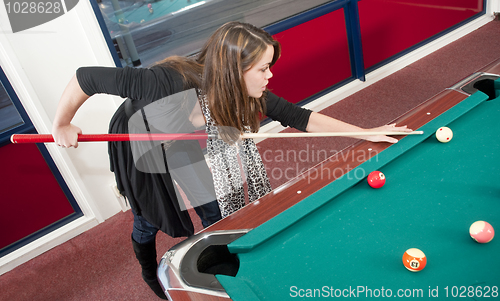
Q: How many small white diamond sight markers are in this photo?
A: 3